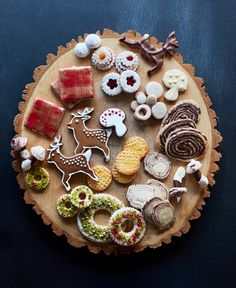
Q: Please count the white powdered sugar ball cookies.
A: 2